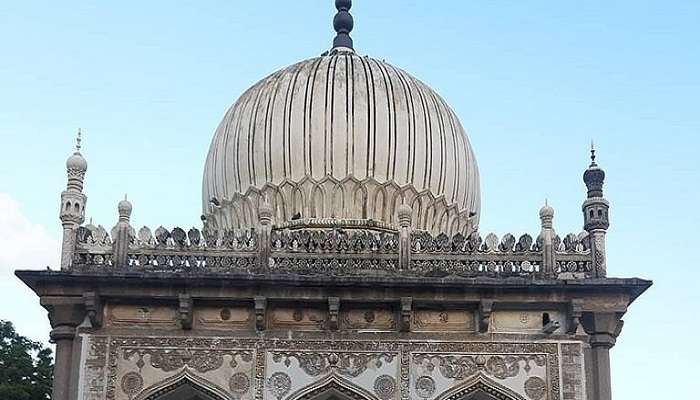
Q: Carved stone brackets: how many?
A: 7